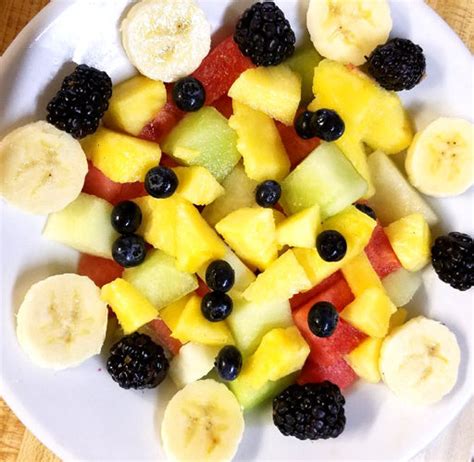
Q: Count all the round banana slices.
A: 7